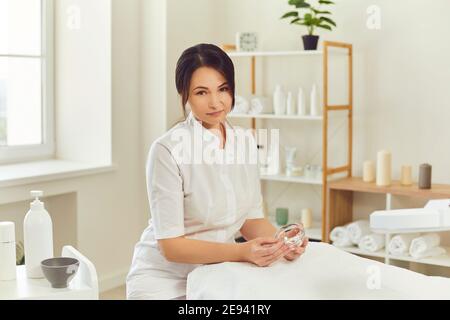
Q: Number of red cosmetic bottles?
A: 0